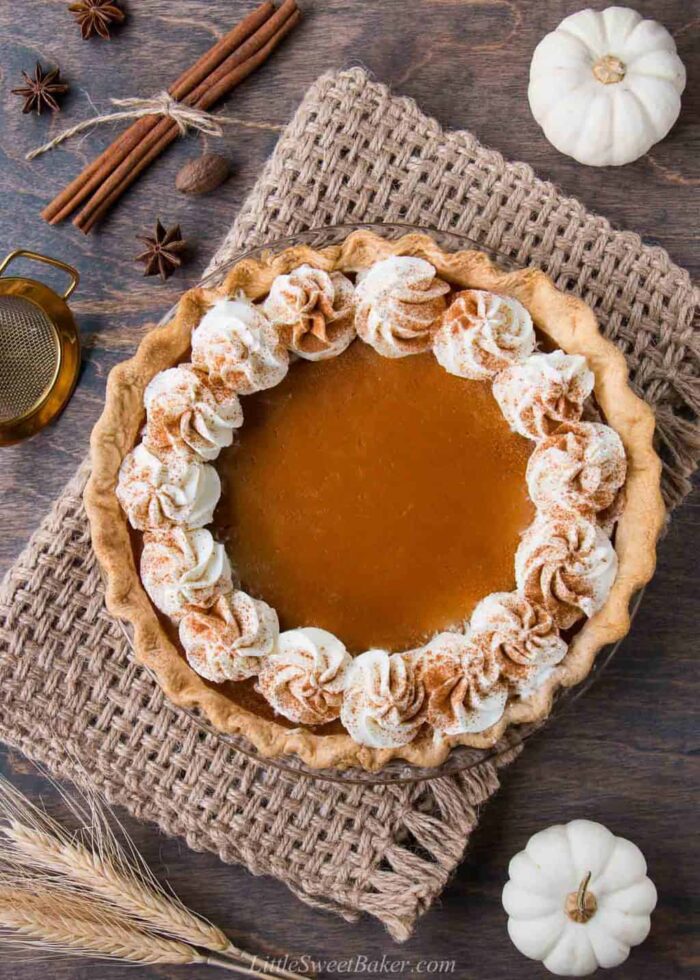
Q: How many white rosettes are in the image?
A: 15